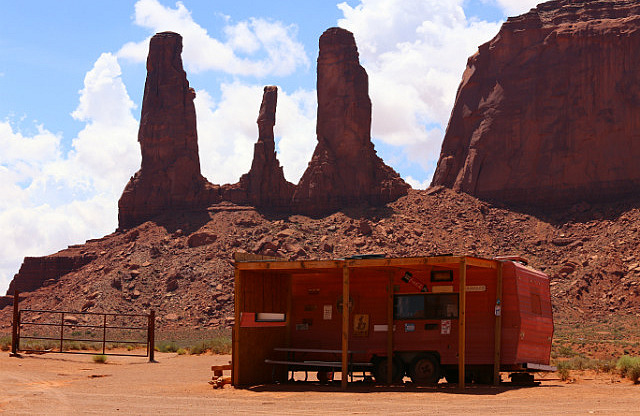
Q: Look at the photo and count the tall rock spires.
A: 3